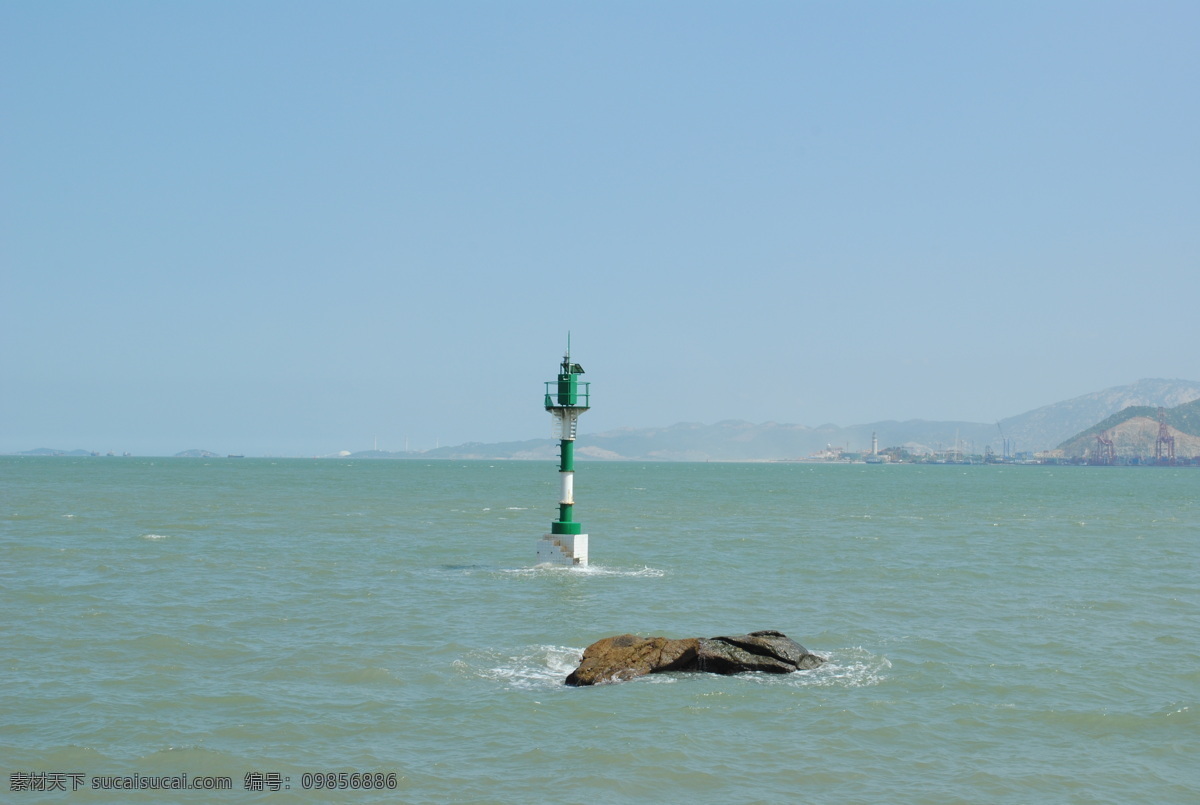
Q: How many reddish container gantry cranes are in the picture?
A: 2